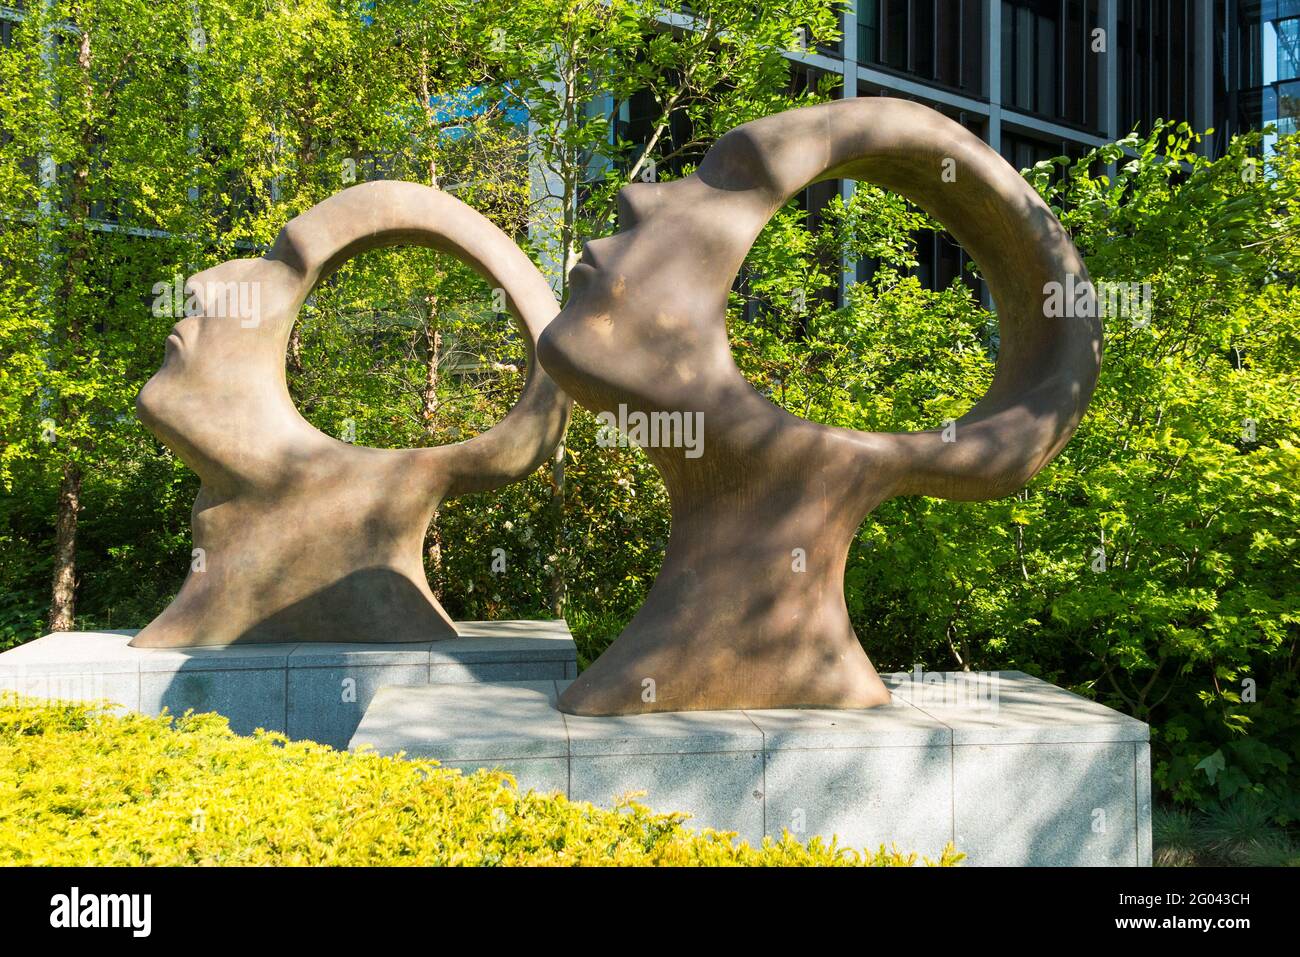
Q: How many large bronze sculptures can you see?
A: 2